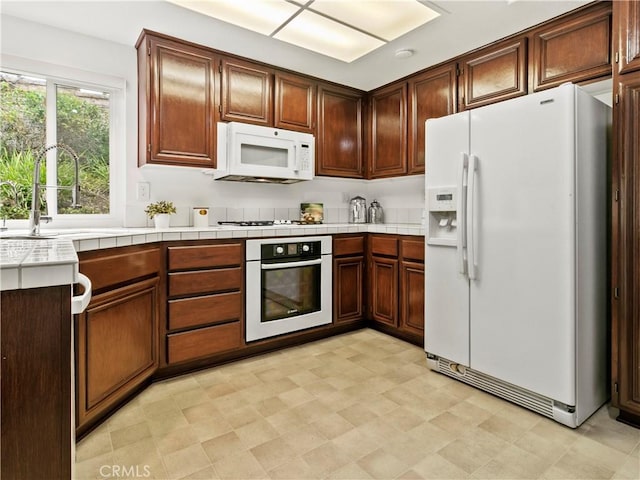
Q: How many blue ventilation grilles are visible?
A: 0